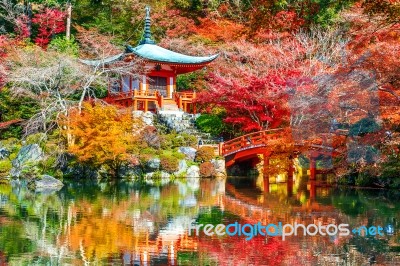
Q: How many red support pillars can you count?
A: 3